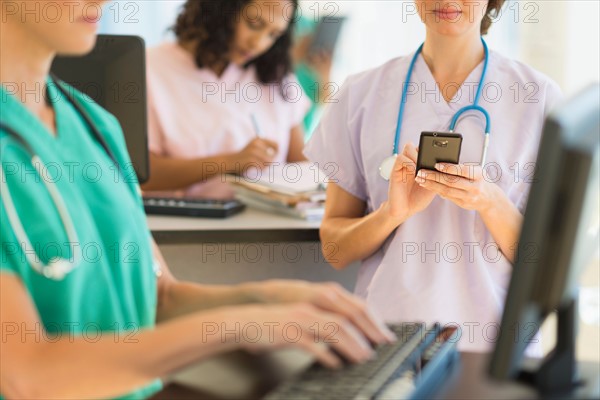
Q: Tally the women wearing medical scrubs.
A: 3